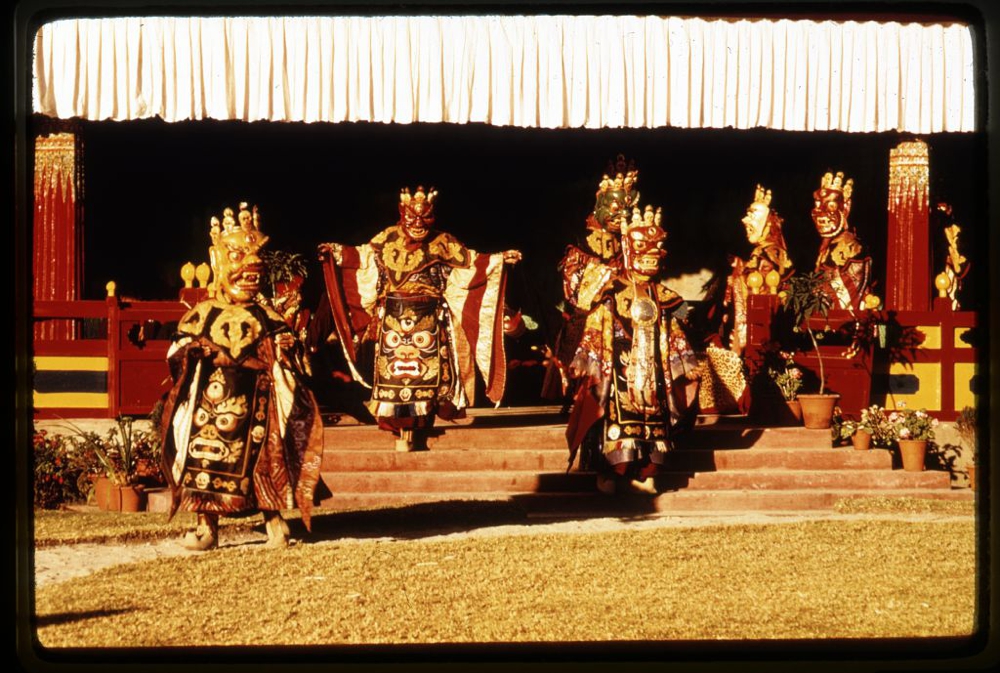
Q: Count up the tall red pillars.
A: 2